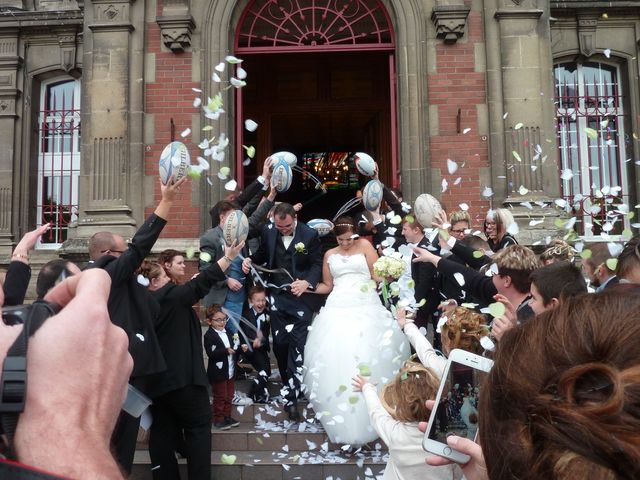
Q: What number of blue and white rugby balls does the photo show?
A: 6